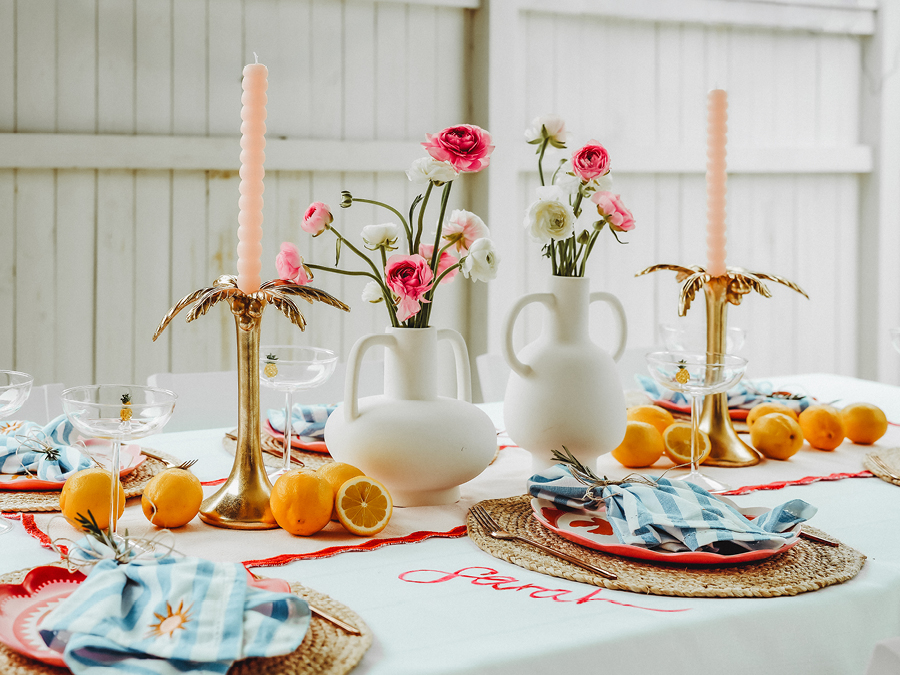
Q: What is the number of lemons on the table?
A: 12